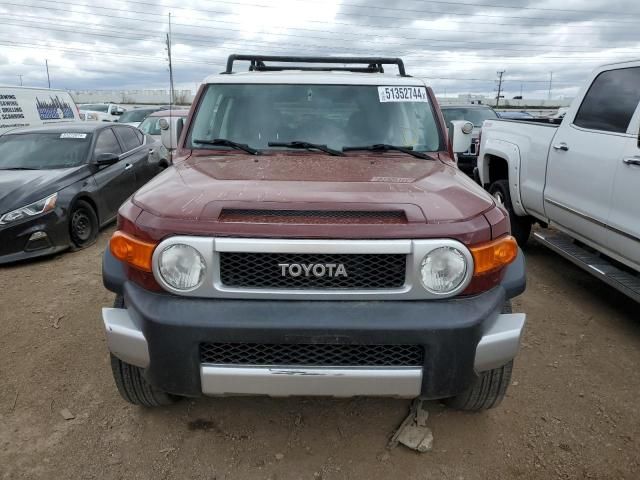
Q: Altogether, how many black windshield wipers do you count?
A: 3